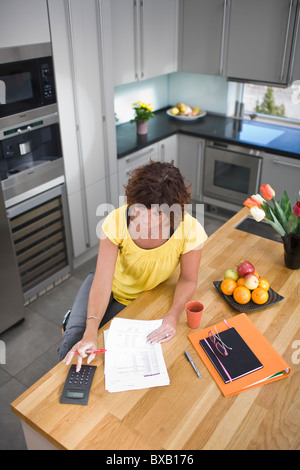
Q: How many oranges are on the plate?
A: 6